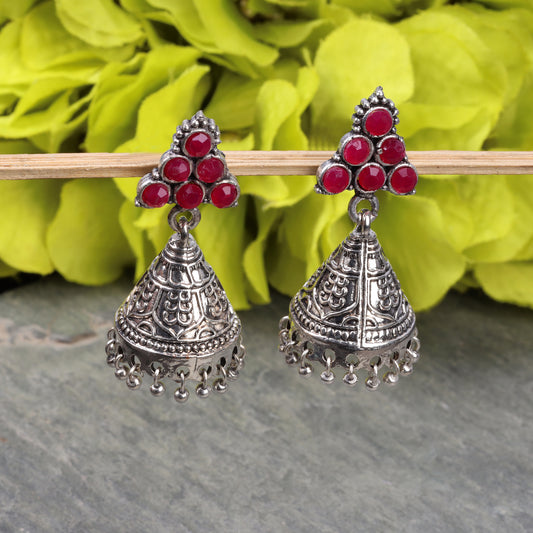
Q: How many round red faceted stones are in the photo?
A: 12